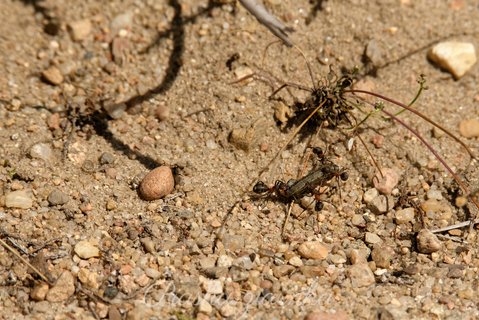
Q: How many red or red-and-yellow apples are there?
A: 0